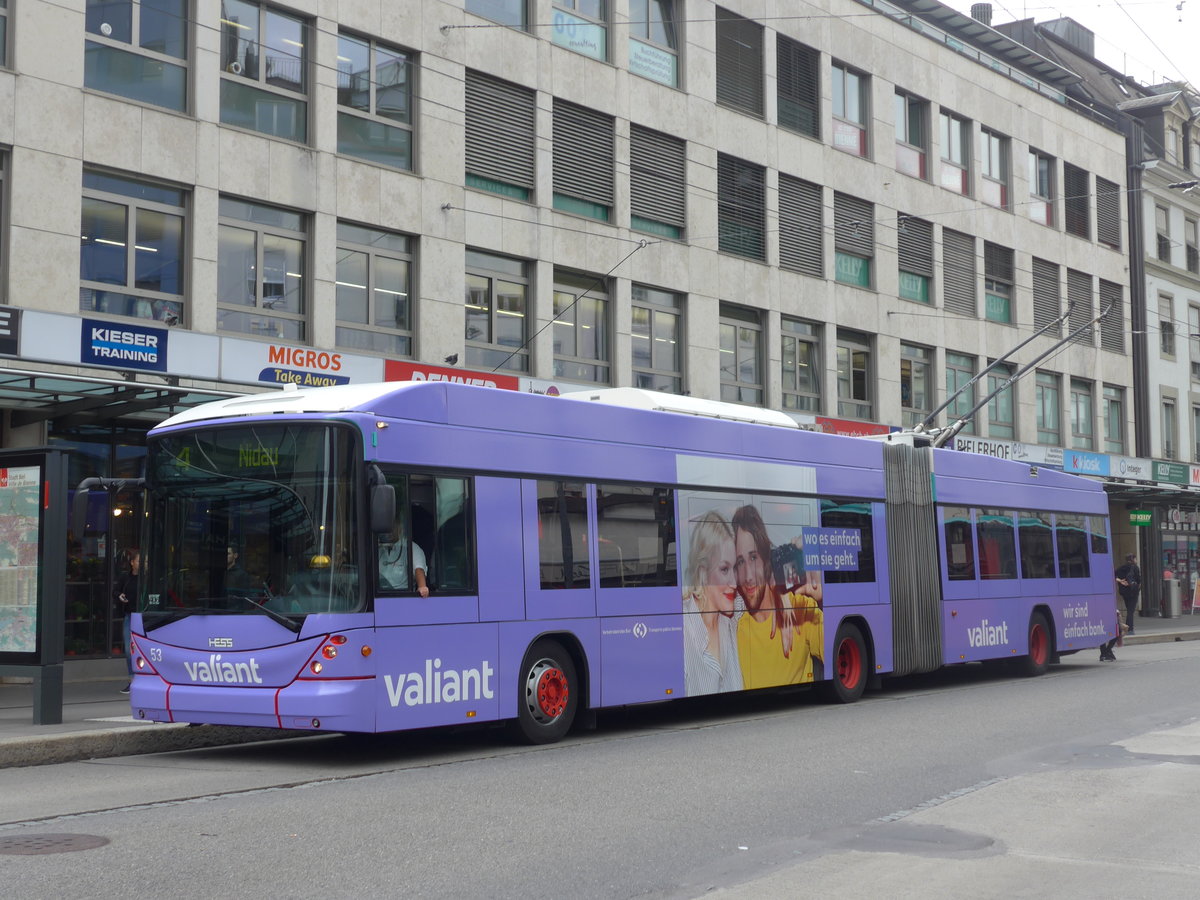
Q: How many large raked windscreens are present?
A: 1